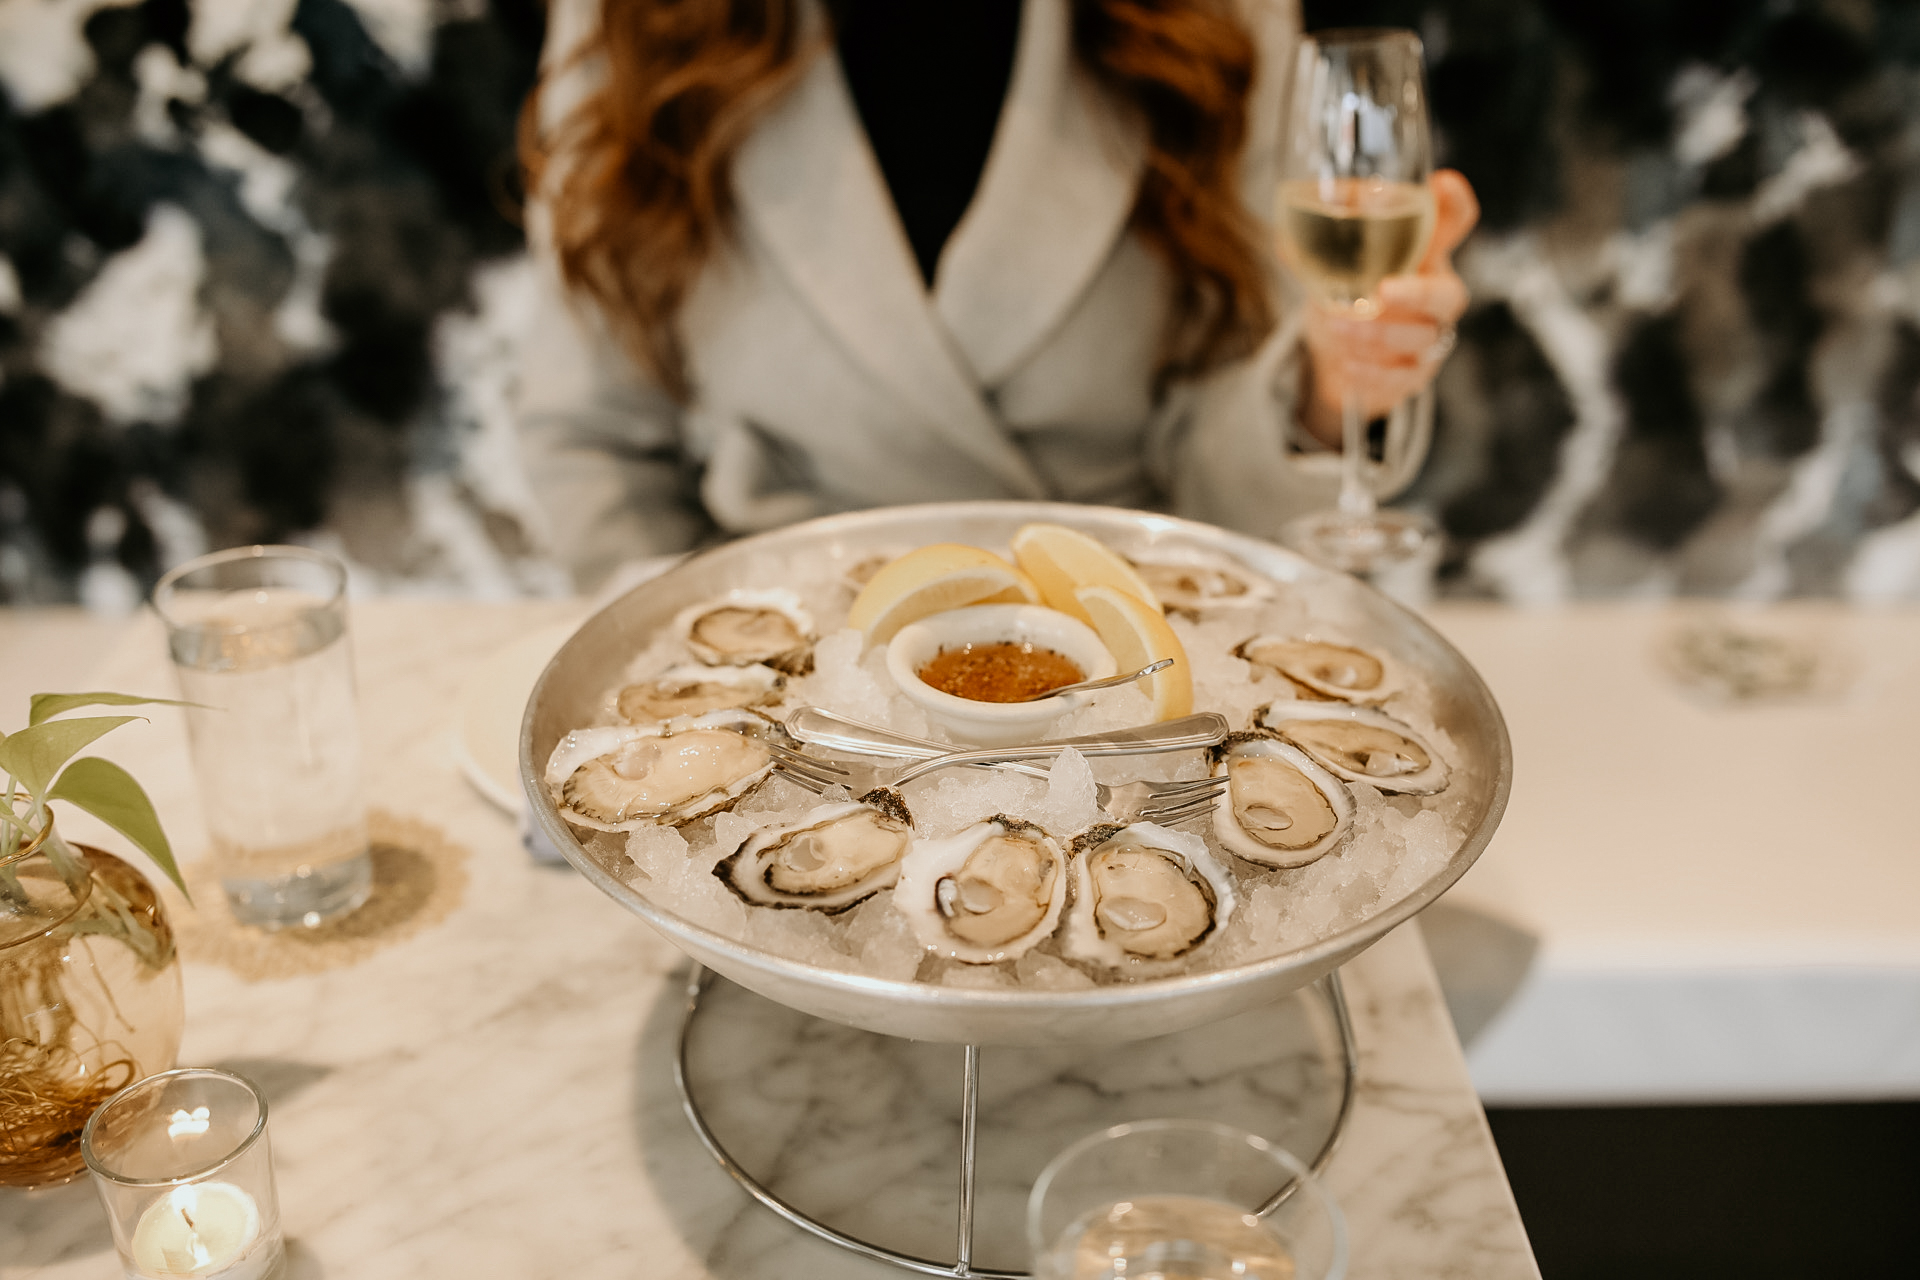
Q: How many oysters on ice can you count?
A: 11